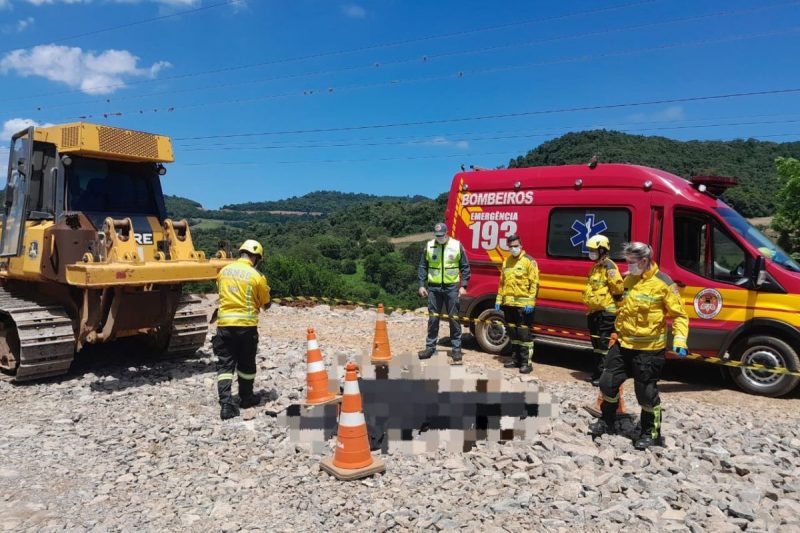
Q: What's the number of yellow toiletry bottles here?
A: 0